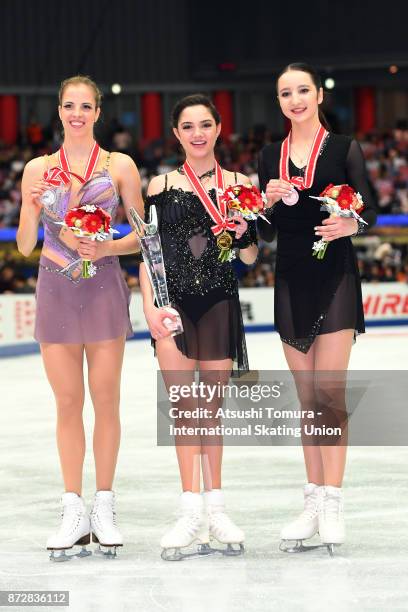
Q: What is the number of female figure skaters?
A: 3